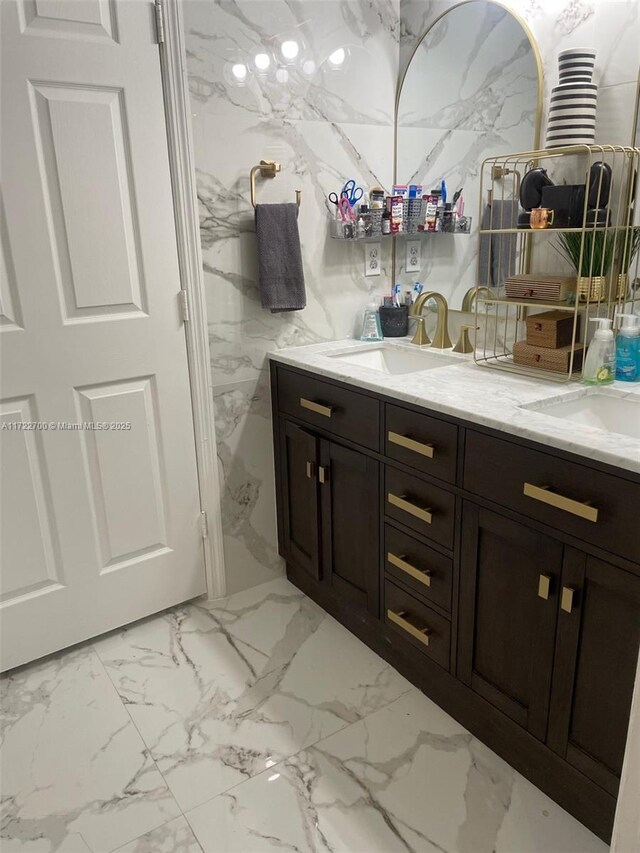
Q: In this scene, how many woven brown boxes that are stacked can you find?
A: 2